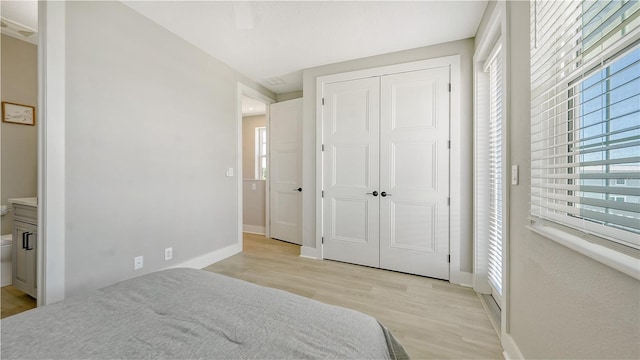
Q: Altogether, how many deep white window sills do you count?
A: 1